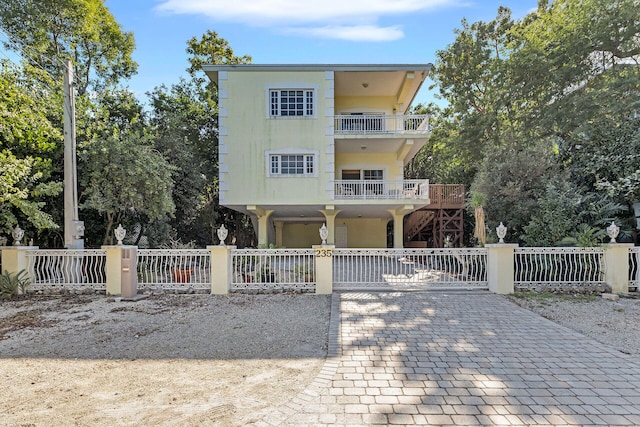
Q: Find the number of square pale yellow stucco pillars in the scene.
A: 6